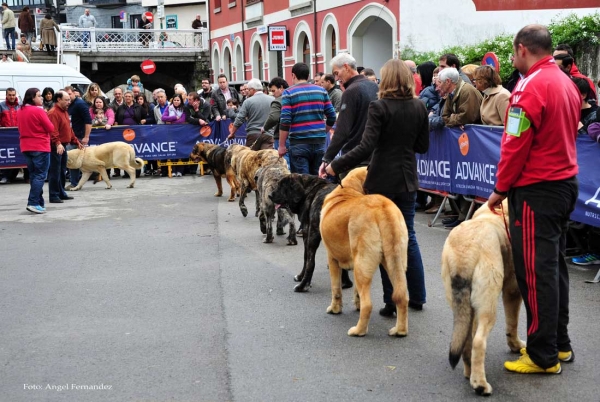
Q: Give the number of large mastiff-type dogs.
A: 7